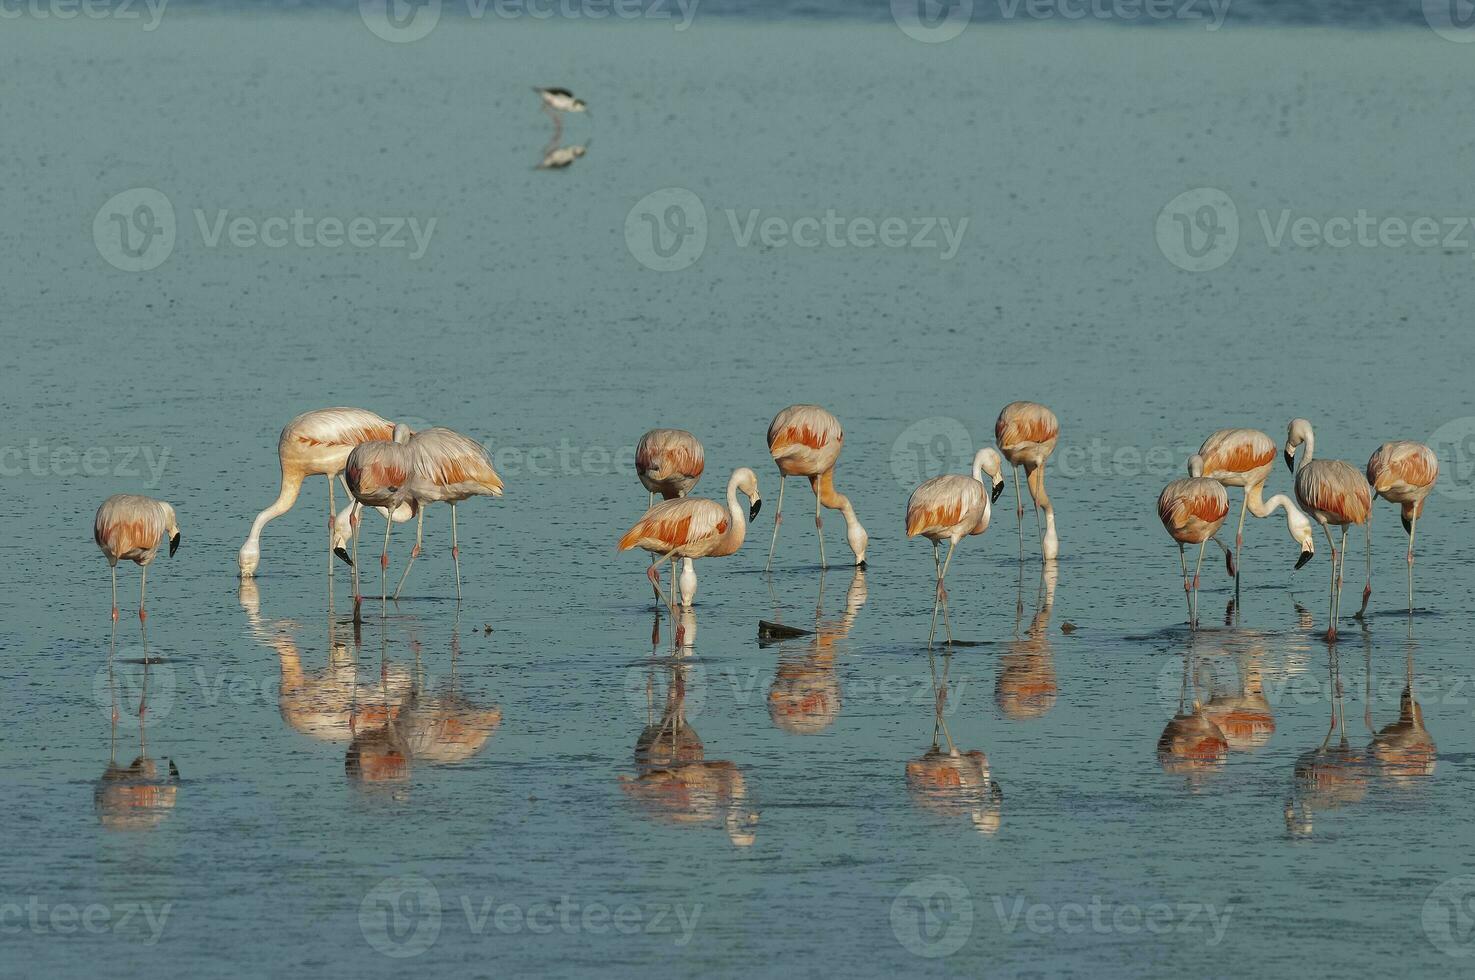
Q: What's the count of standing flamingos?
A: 13